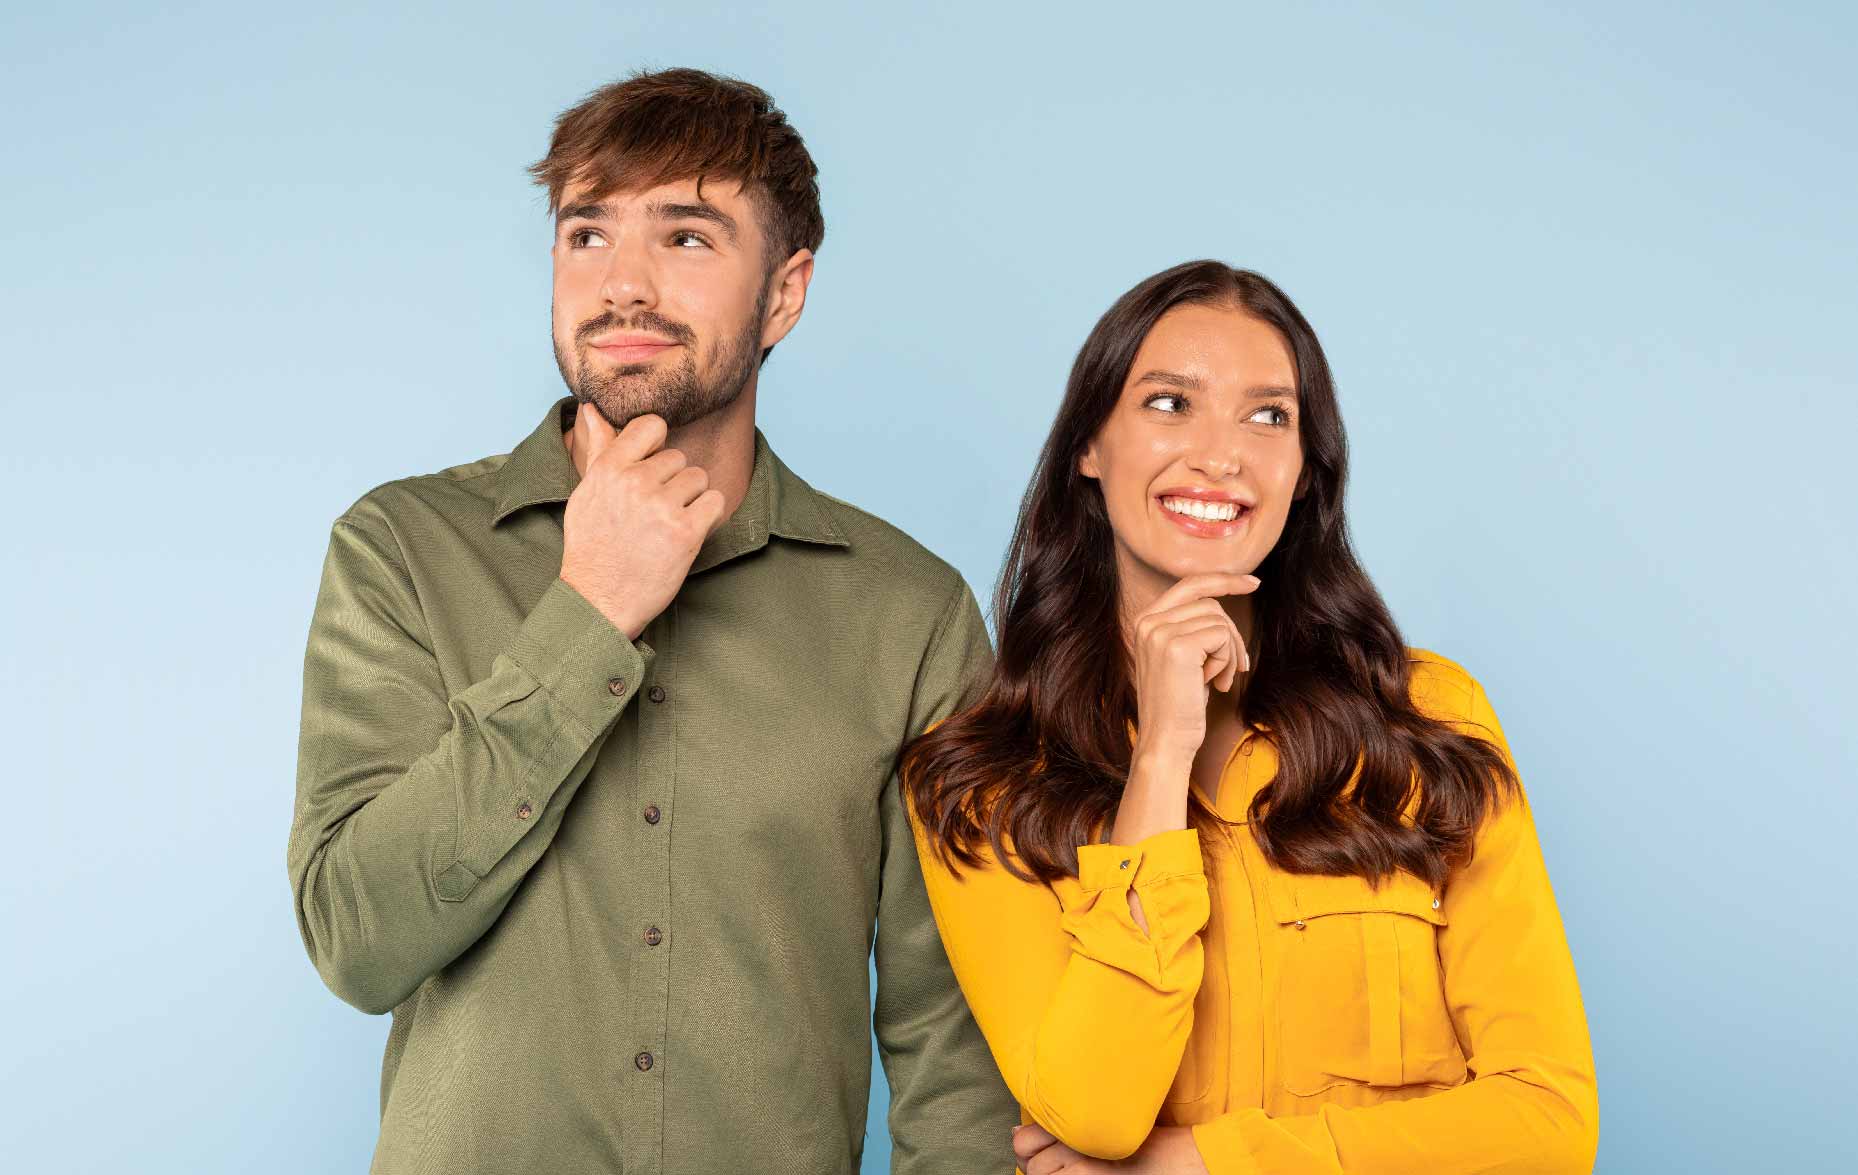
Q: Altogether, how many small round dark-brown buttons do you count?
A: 6